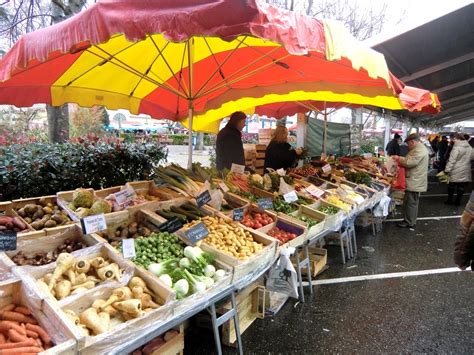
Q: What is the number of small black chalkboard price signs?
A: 6